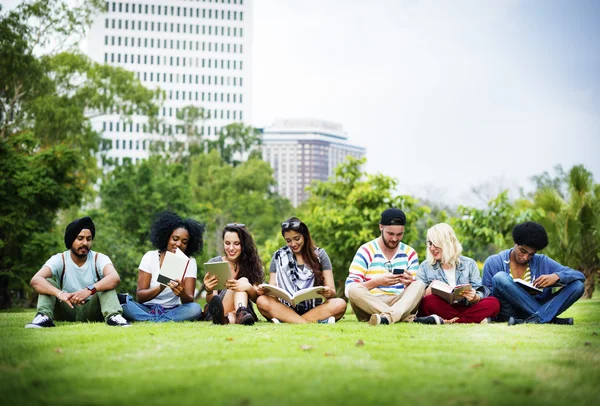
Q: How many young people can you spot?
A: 7